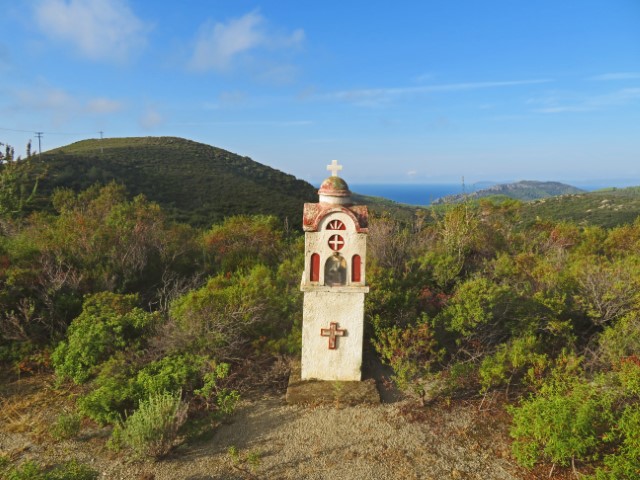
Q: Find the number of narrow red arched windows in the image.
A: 2